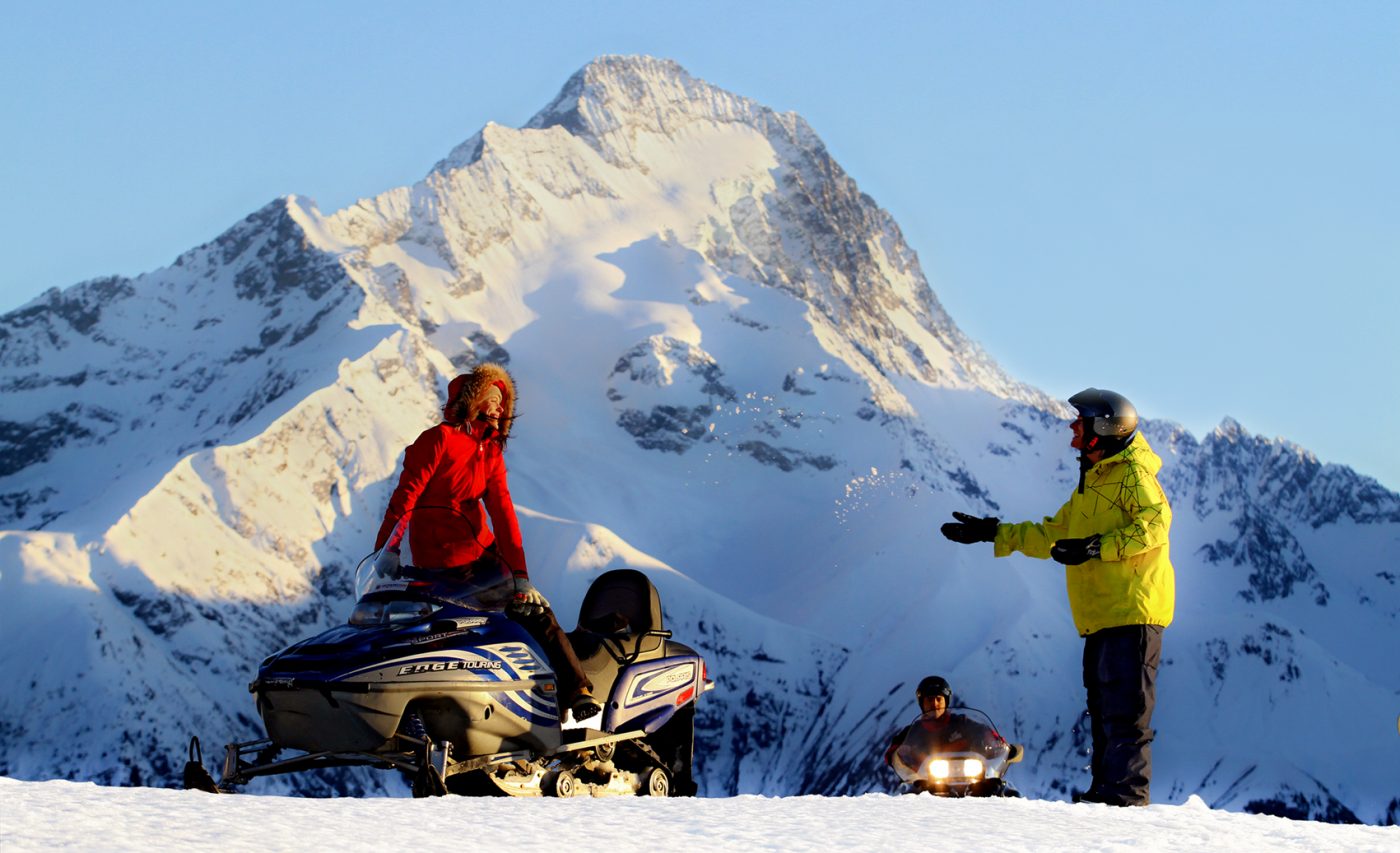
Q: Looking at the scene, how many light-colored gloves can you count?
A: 2